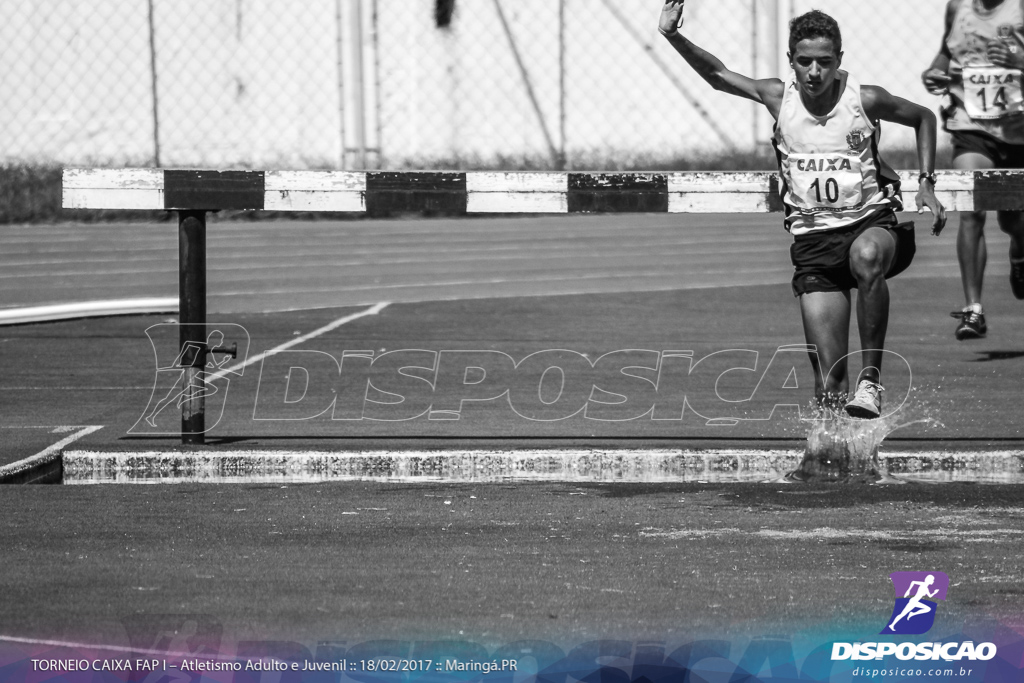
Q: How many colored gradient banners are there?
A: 1